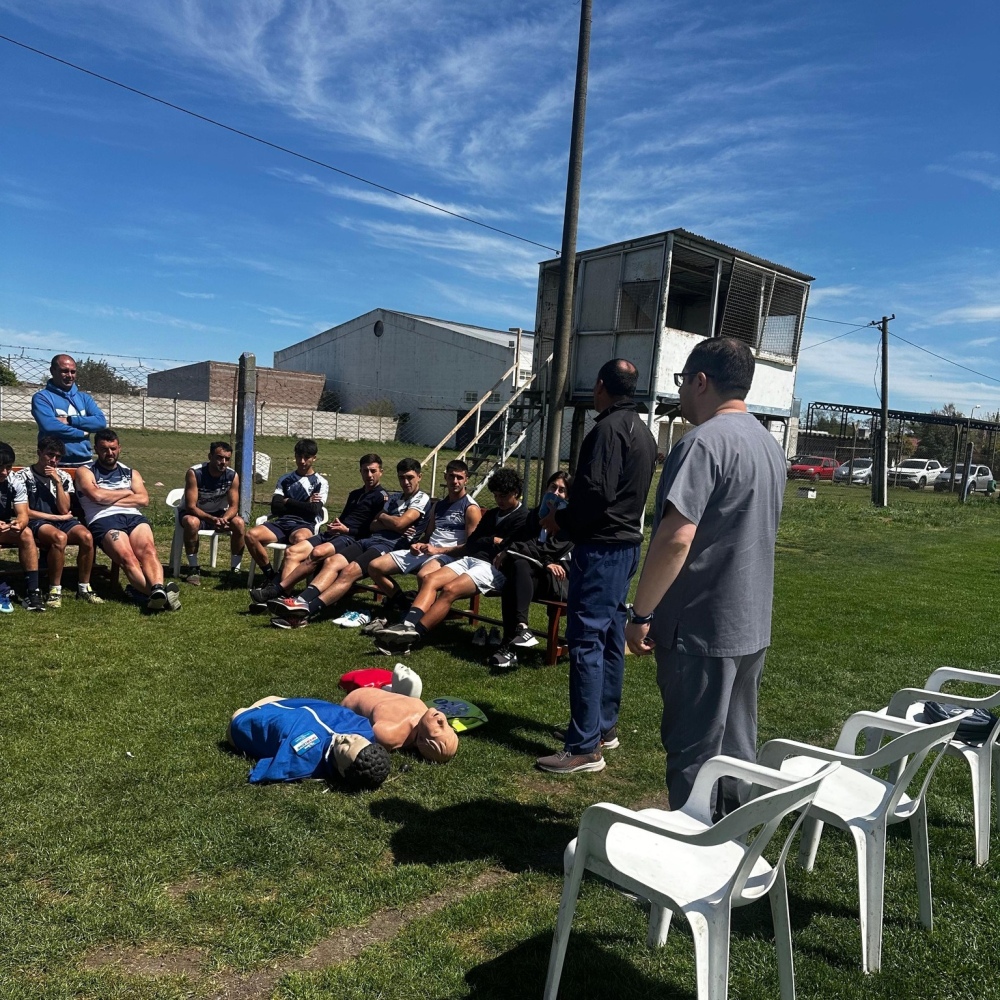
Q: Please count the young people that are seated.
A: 10